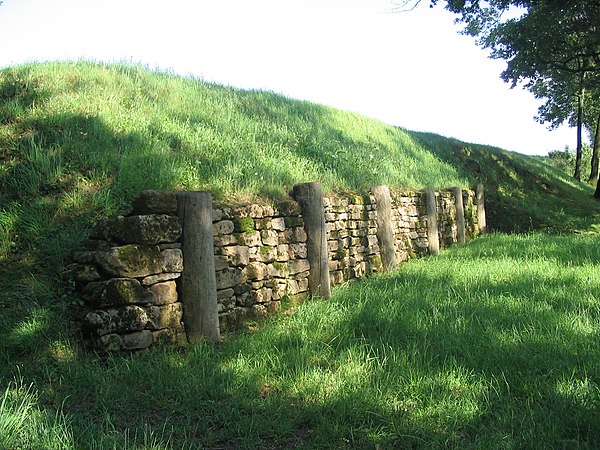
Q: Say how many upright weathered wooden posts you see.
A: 6